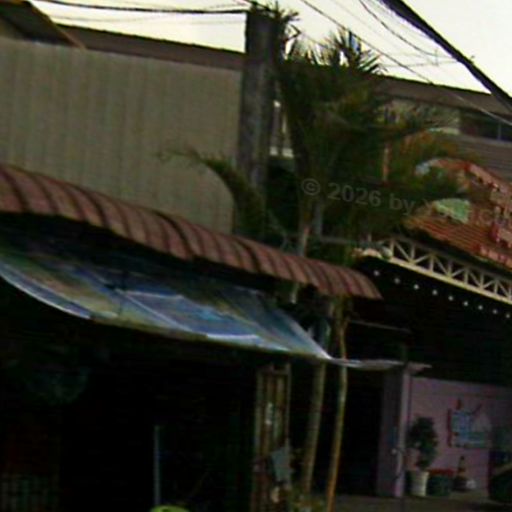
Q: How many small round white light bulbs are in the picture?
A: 9